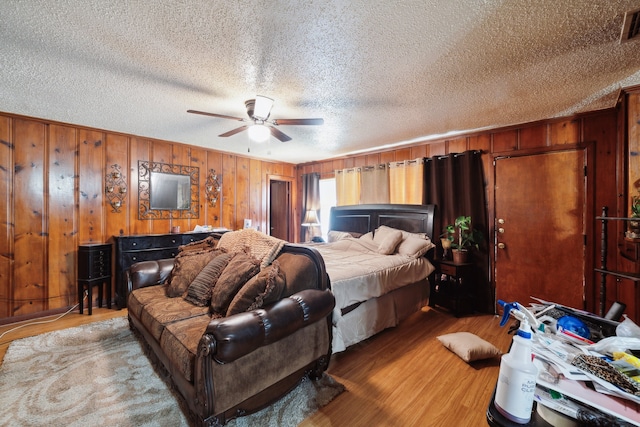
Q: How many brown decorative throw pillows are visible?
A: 5